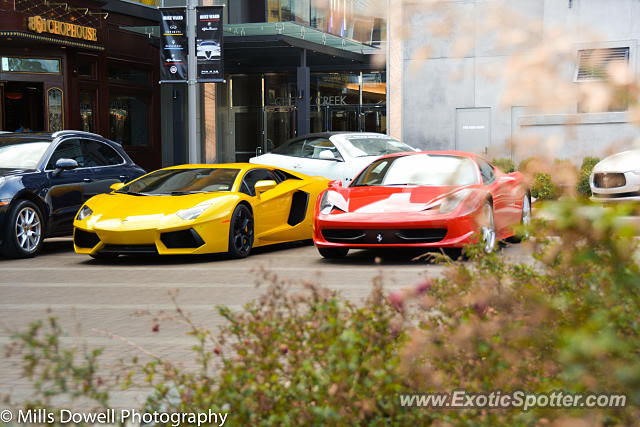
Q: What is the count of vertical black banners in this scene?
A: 2